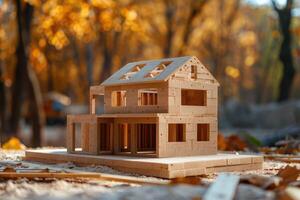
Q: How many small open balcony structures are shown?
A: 1